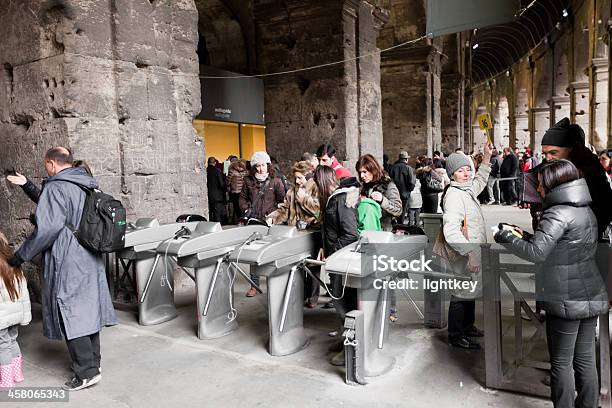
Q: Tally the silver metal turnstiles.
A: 4